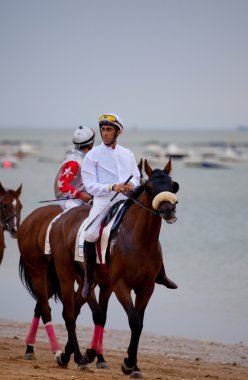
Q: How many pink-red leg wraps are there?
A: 4